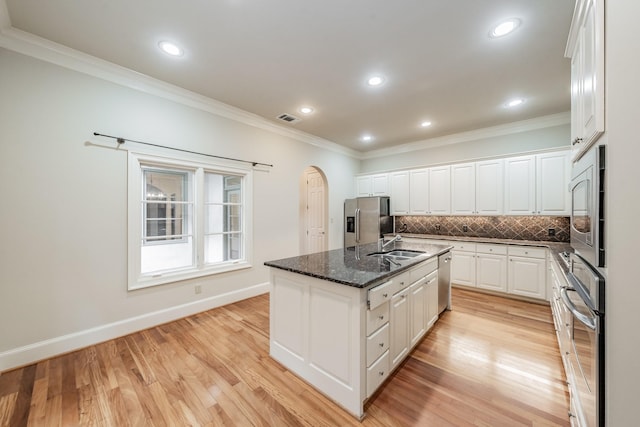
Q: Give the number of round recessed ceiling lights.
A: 7